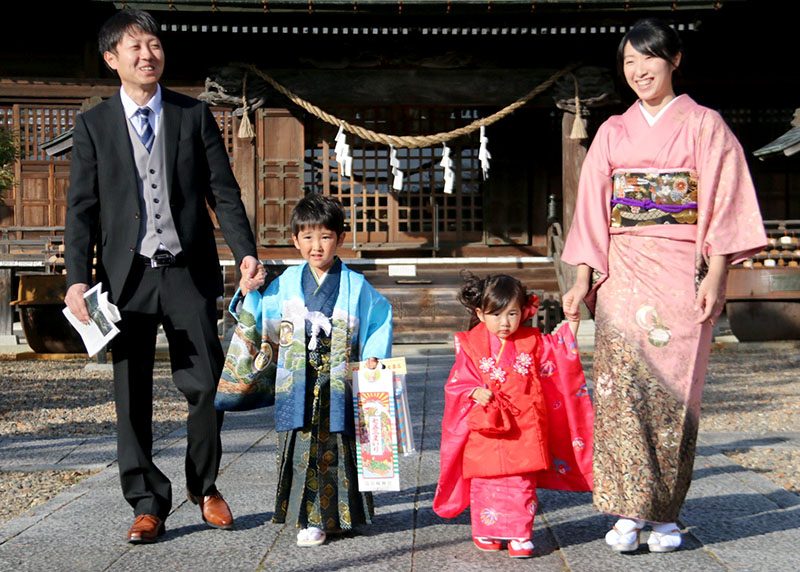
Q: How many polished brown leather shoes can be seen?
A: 2